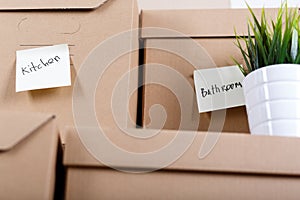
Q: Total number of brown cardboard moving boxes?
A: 4